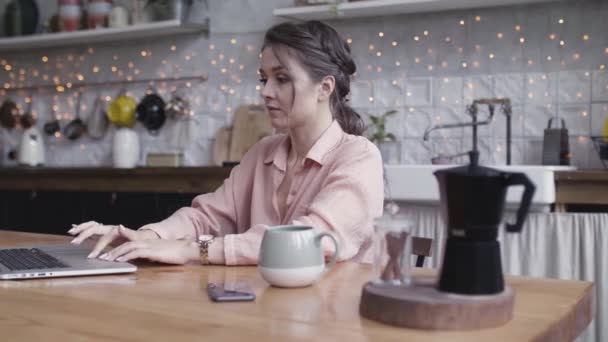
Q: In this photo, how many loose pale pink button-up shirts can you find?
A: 1